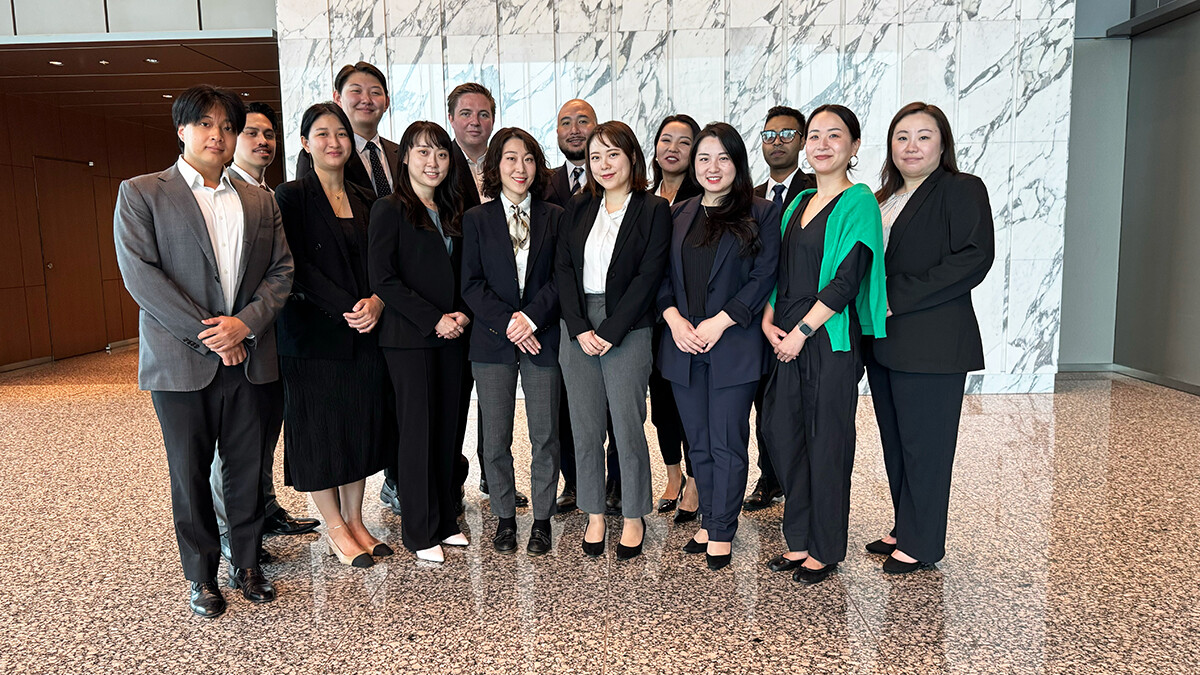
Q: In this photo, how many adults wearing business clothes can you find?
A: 14